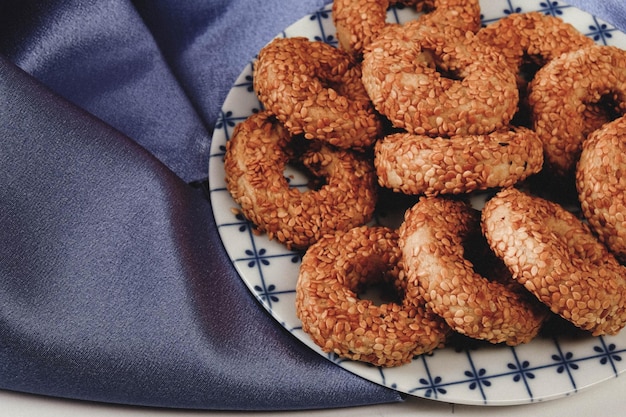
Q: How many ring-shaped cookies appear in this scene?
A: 11